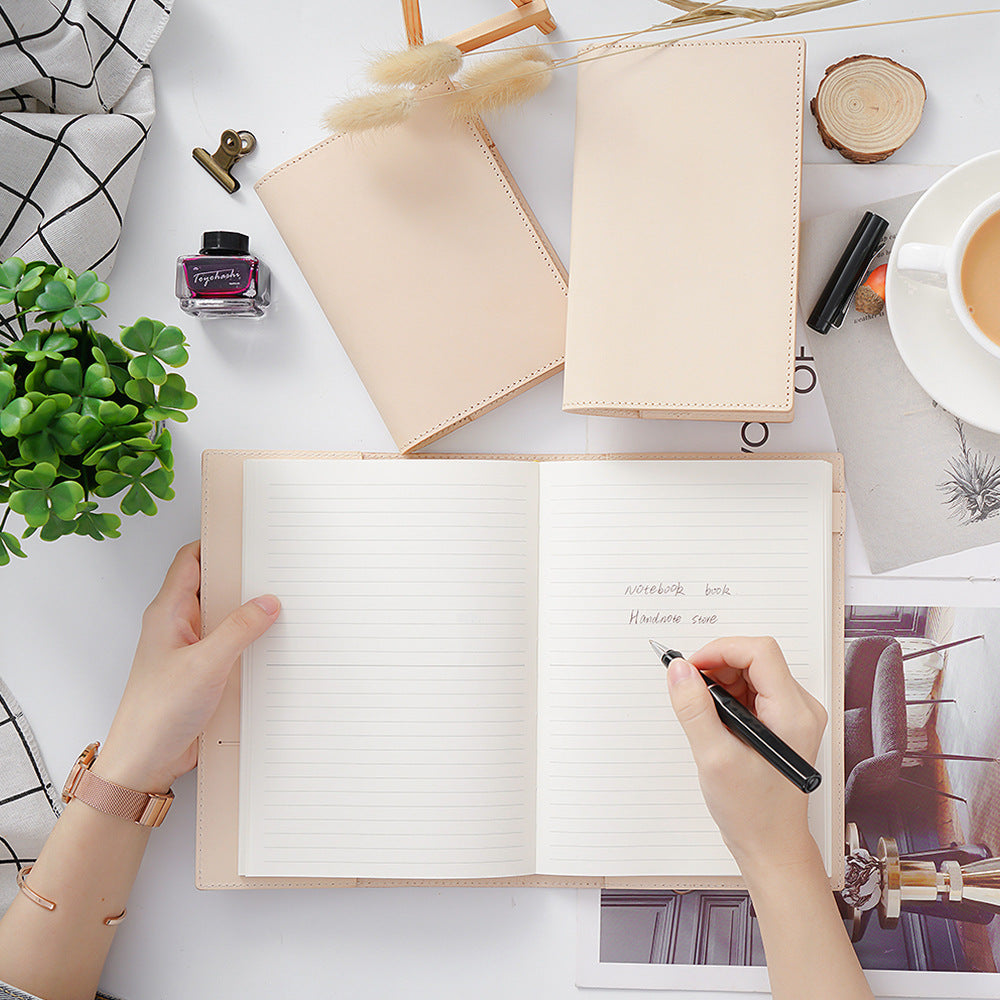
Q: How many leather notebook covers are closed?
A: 2